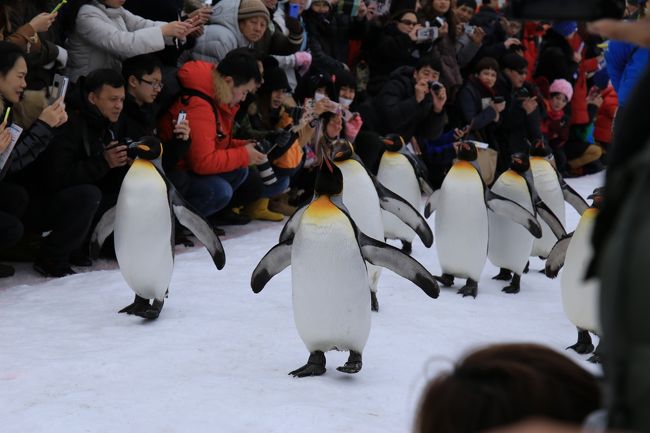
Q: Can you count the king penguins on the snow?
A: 8